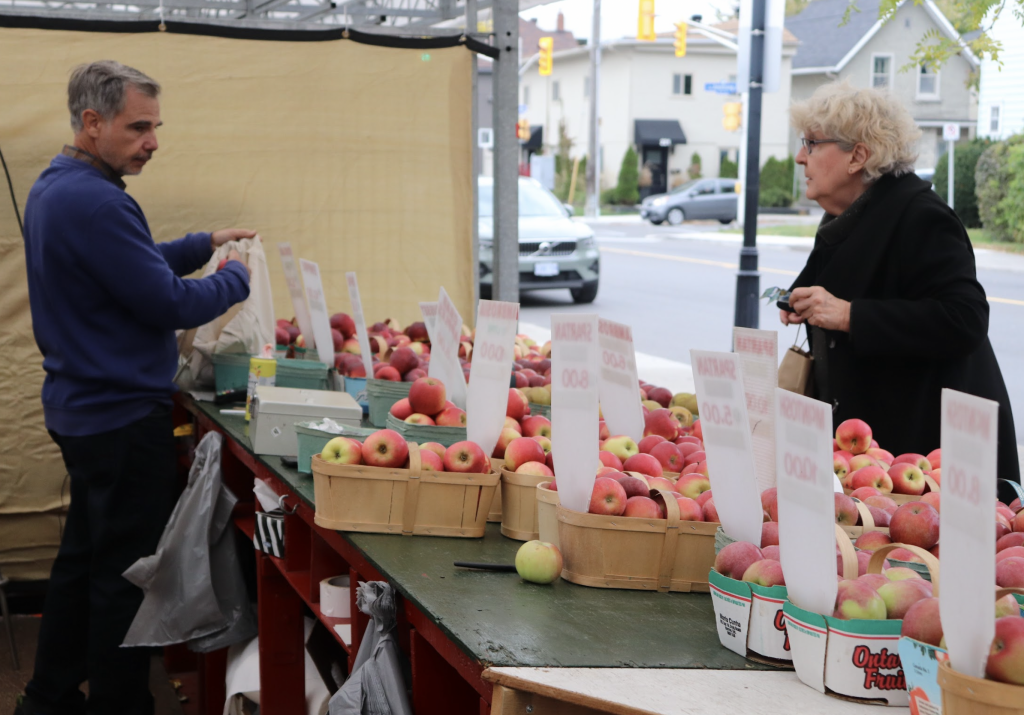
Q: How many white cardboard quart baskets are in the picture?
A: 2